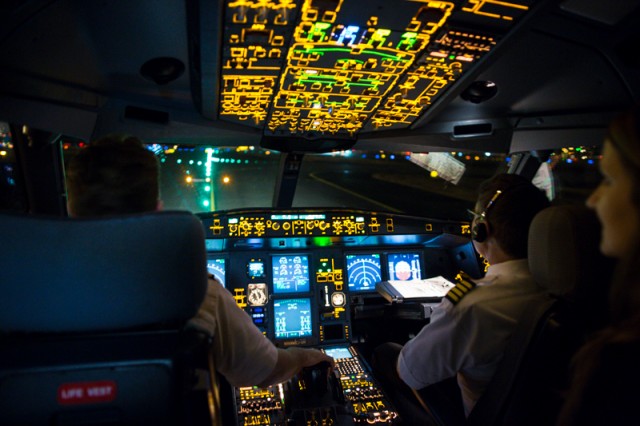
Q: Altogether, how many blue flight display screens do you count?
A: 5